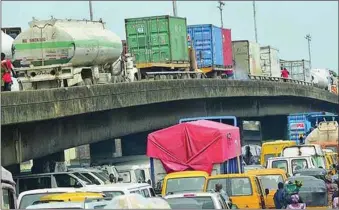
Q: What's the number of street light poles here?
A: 5